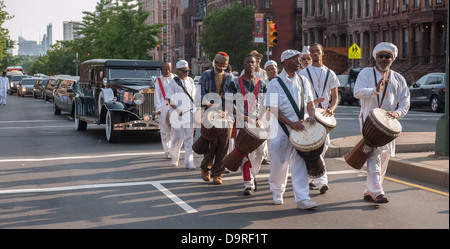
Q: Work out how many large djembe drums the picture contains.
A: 5